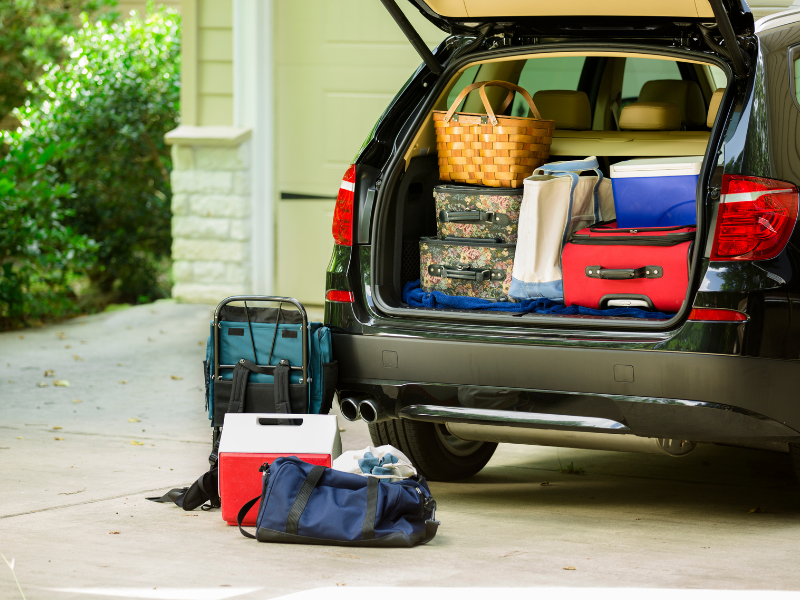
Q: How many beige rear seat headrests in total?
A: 3